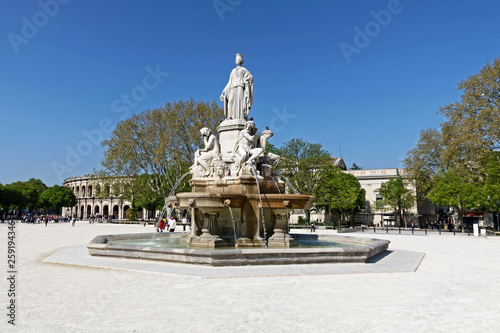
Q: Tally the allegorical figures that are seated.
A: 3